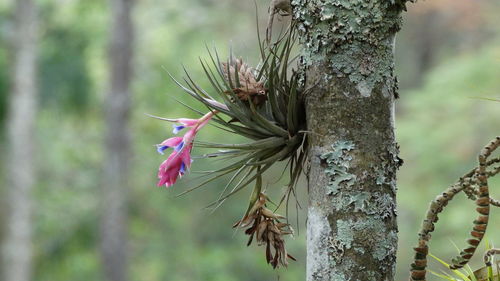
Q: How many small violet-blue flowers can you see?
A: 4